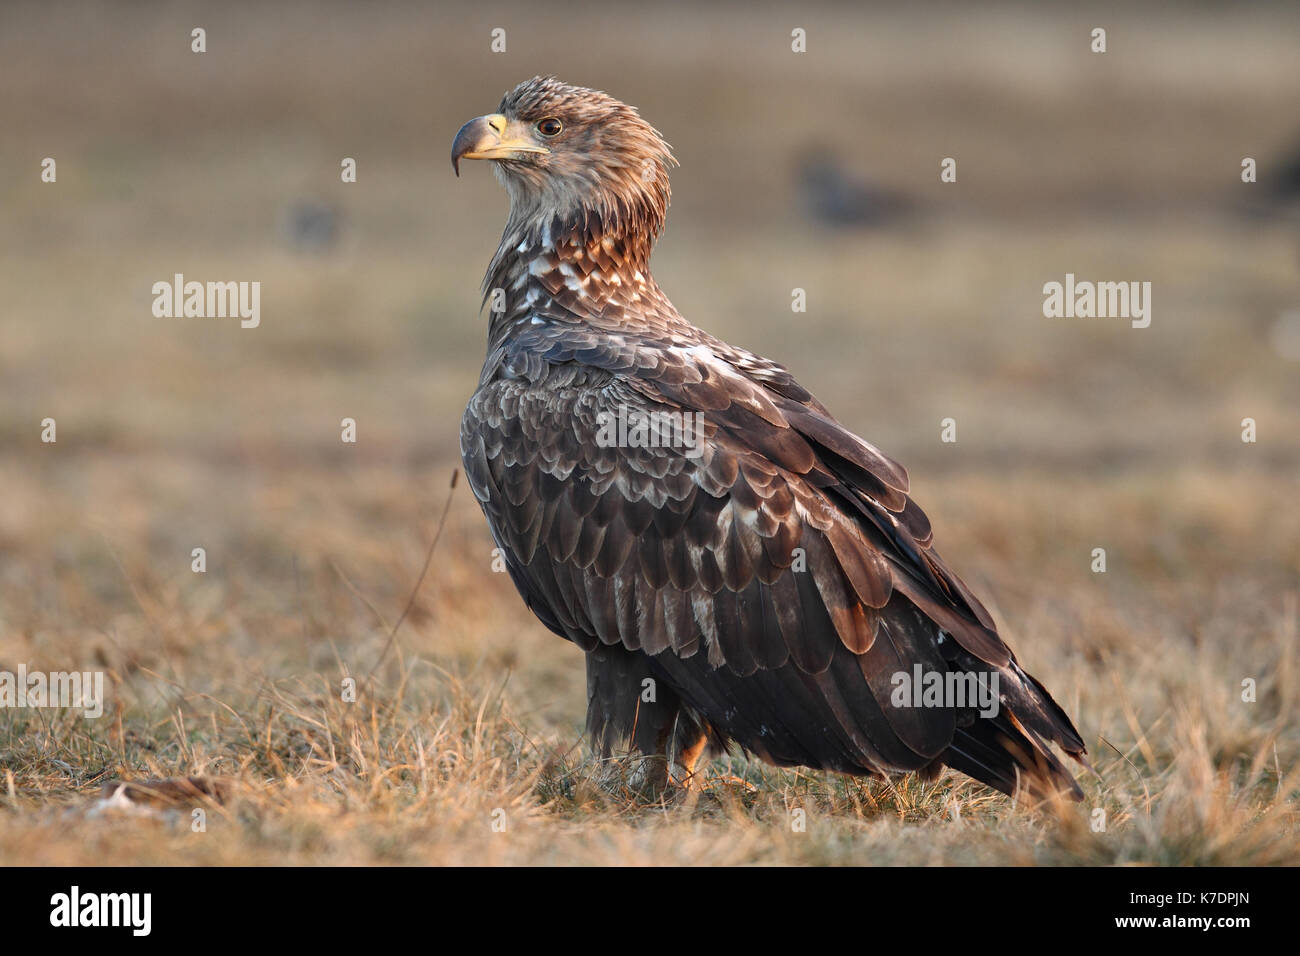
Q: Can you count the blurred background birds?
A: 3